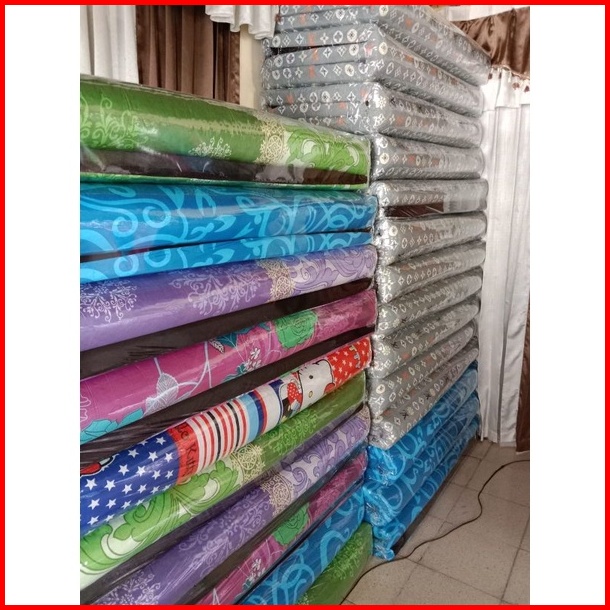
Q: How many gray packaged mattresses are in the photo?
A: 11